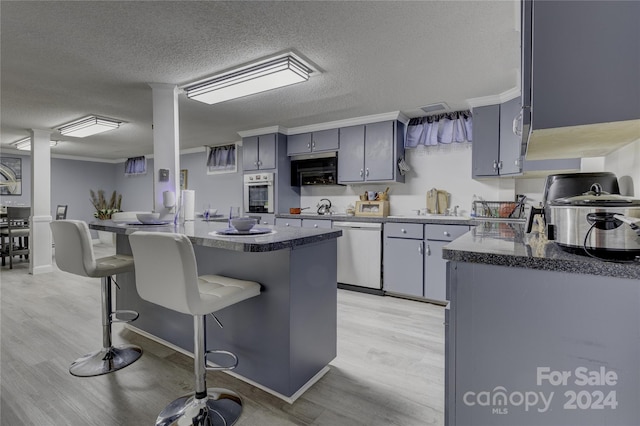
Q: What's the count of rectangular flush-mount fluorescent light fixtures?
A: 3